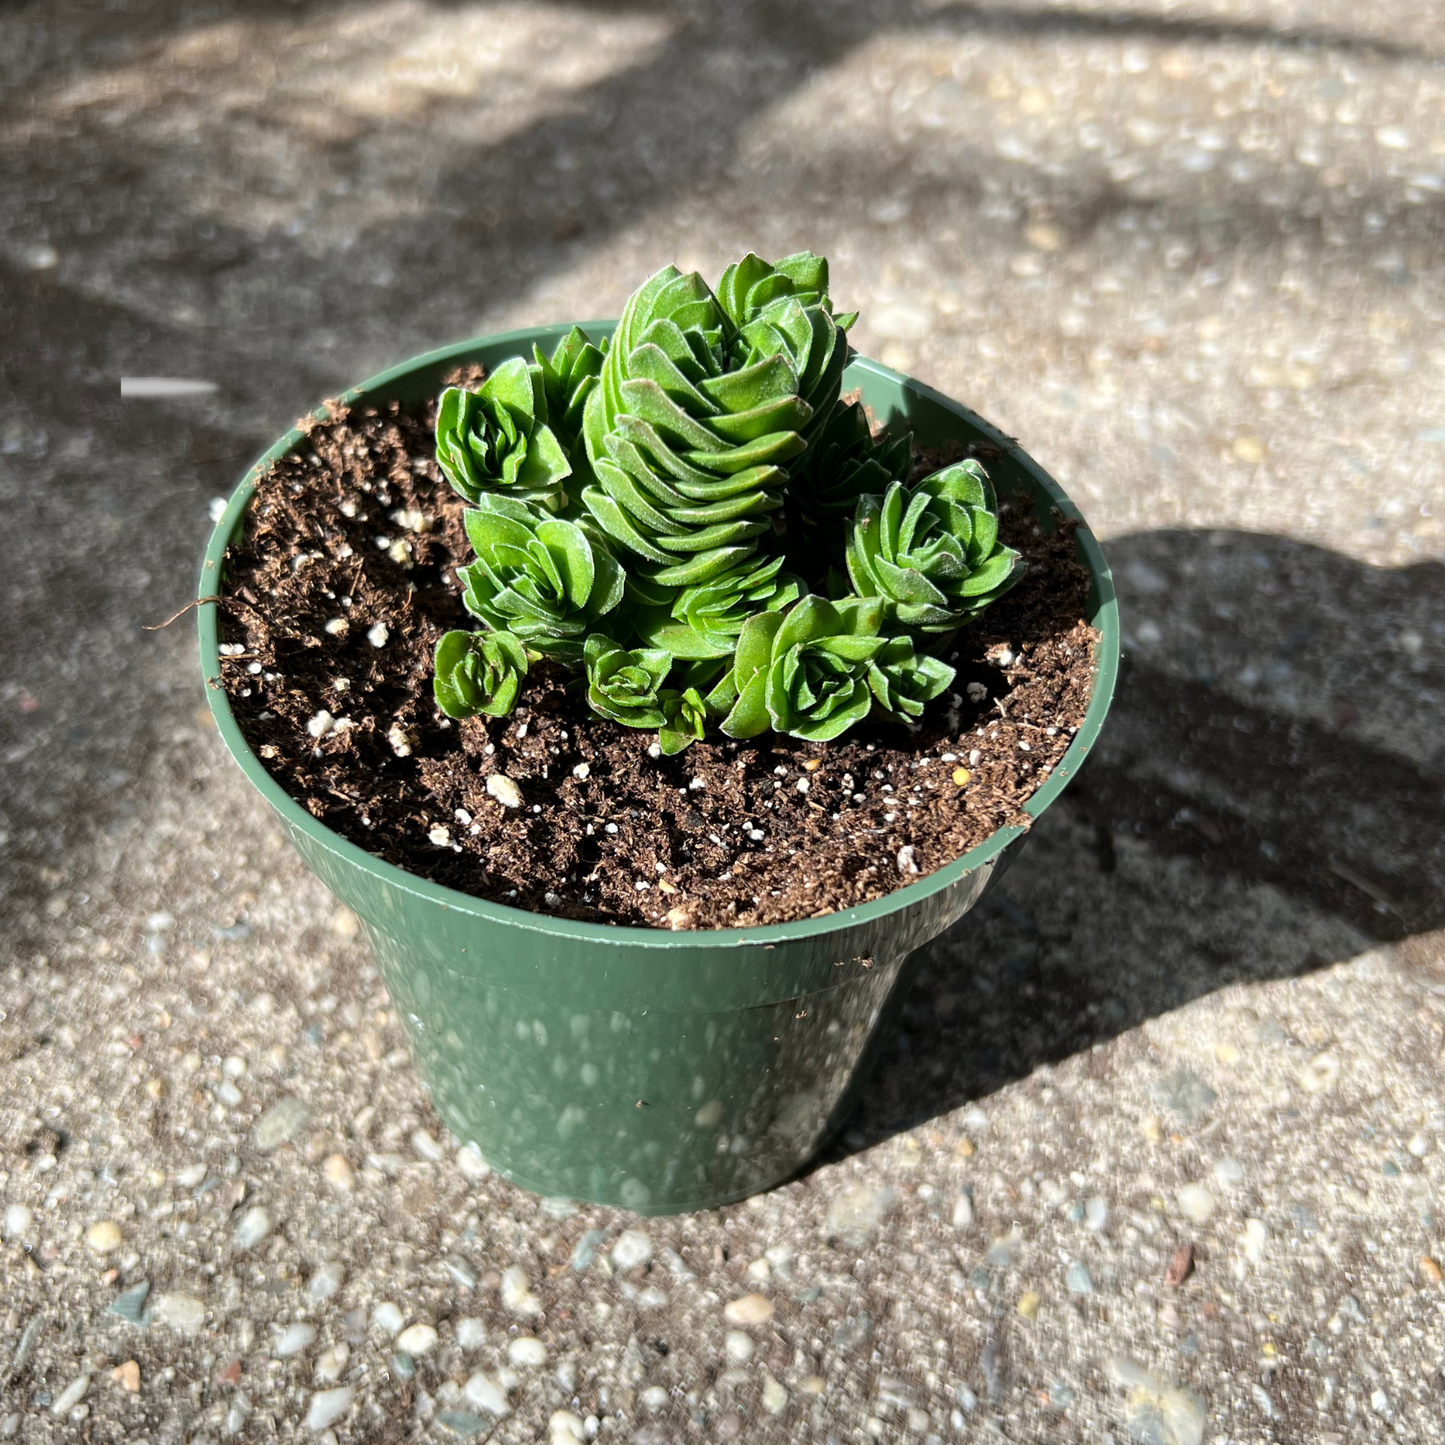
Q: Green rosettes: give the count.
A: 13